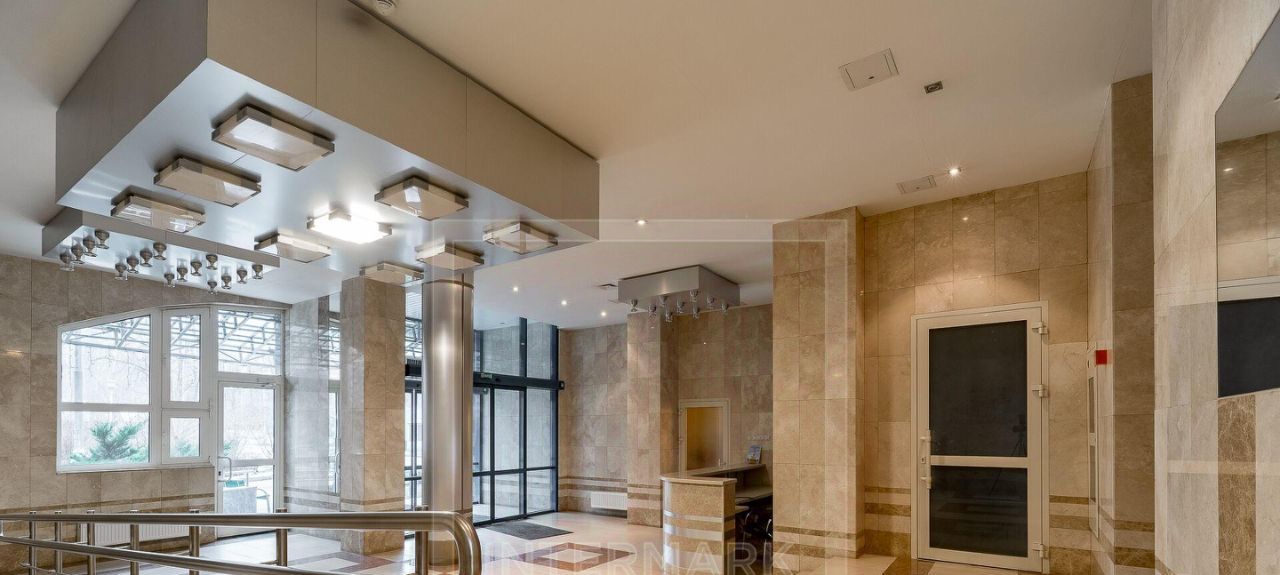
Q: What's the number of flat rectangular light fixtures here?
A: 9